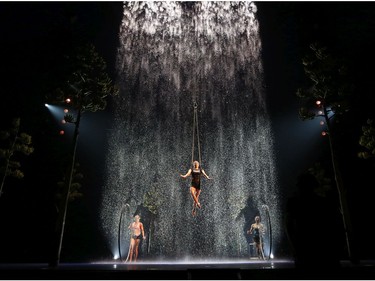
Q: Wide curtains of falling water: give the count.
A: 1